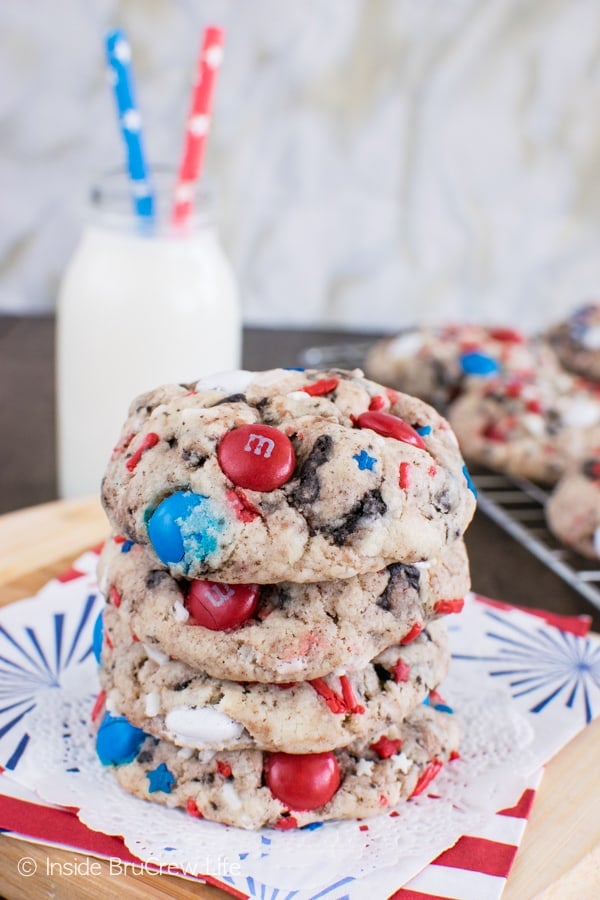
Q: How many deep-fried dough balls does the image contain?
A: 0